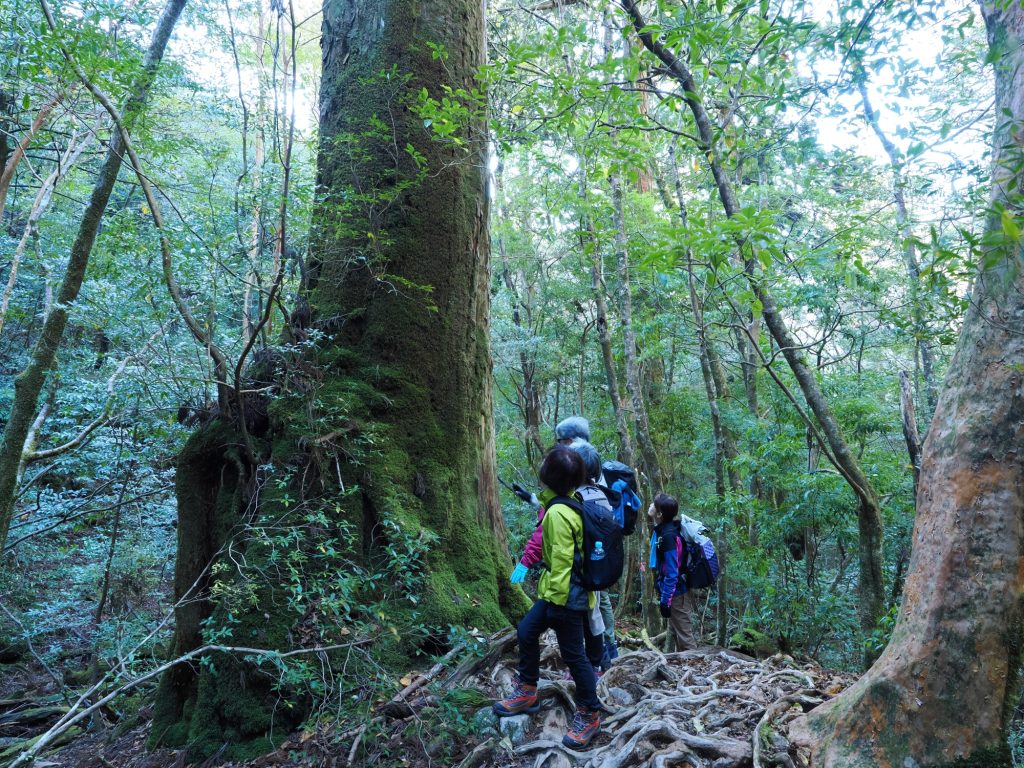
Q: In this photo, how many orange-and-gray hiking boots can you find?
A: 2